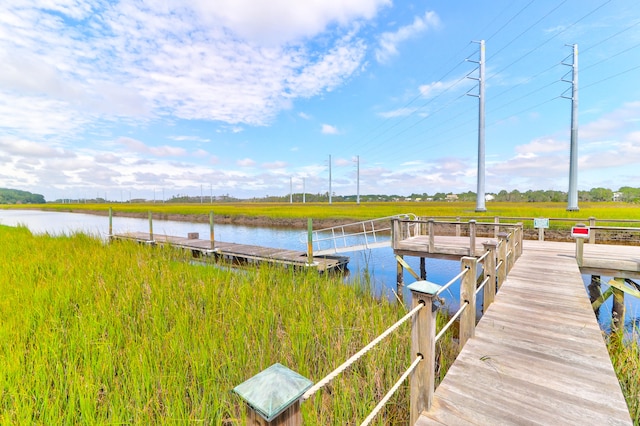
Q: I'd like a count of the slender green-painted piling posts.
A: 4